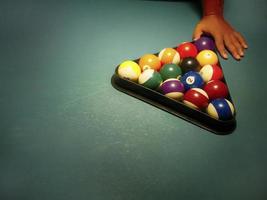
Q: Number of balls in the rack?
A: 15